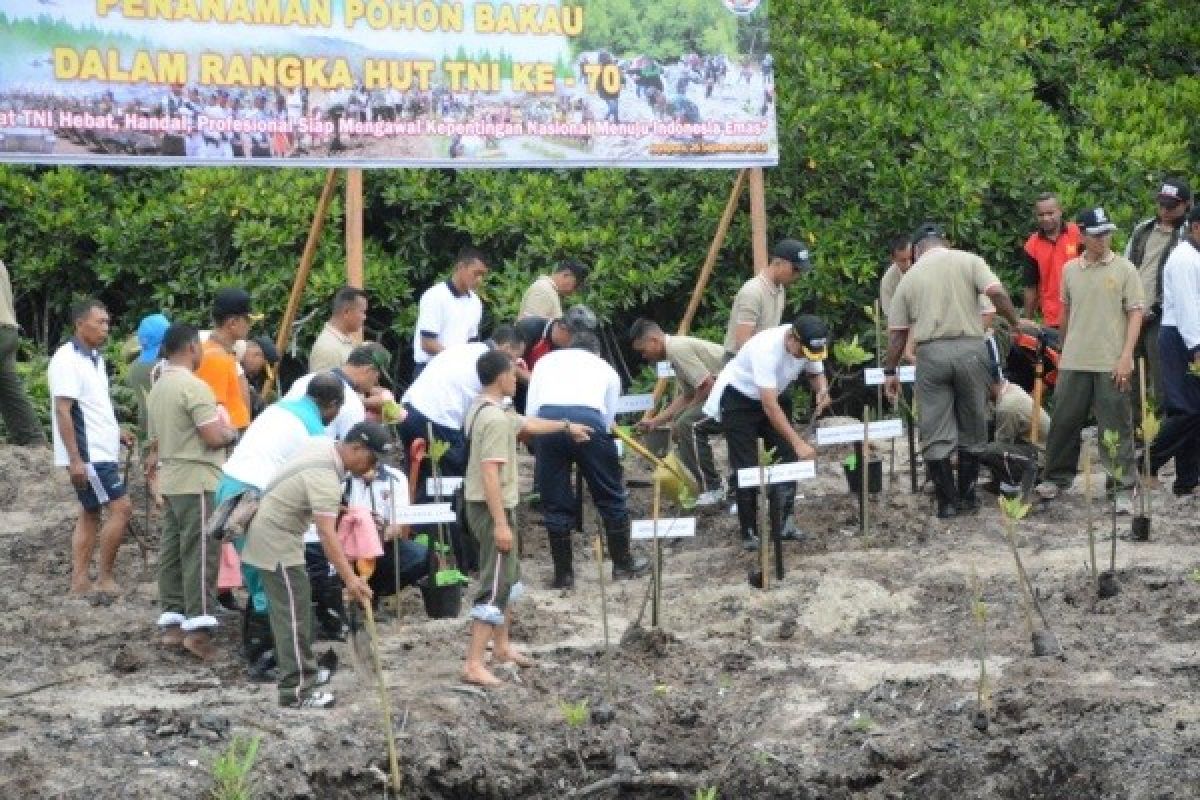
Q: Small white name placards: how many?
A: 8